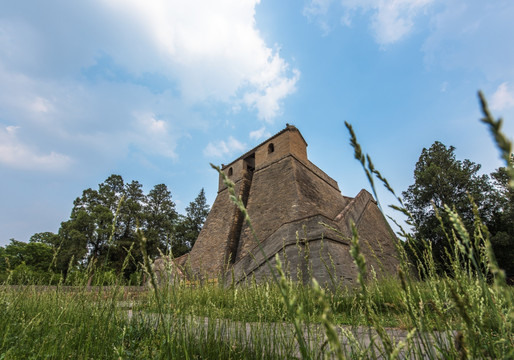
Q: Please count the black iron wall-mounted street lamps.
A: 0